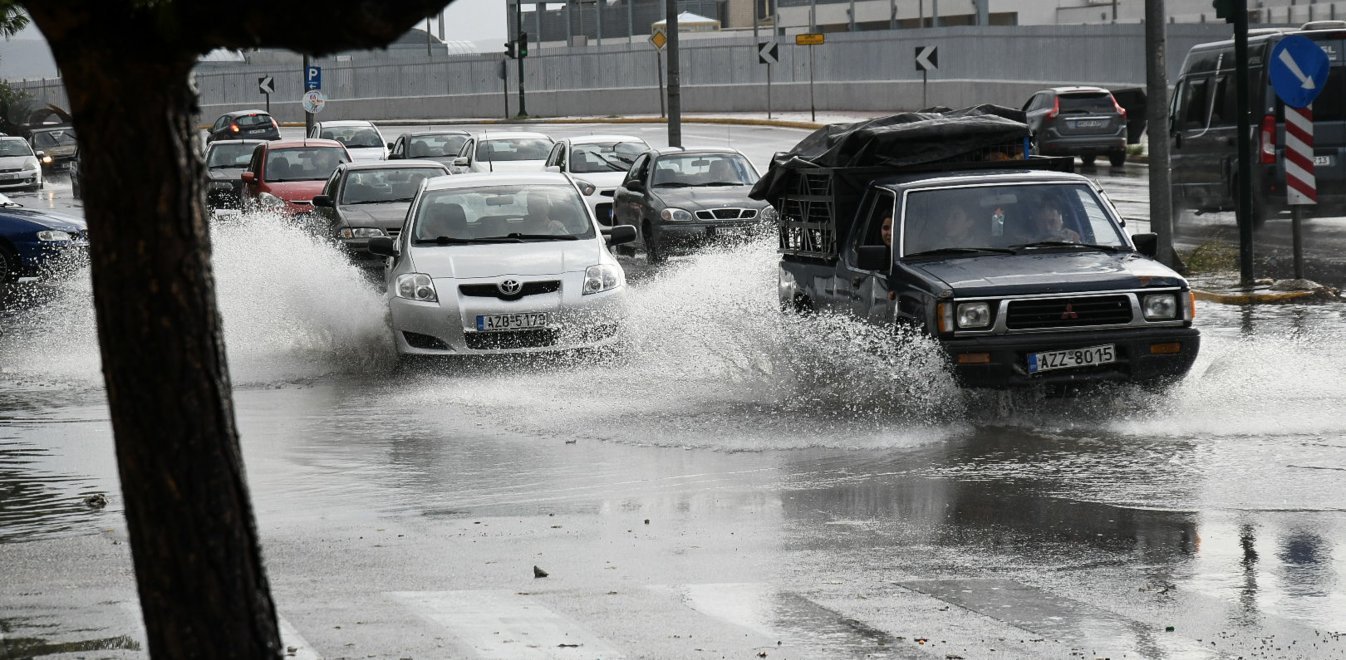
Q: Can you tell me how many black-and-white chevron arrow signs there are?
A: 3